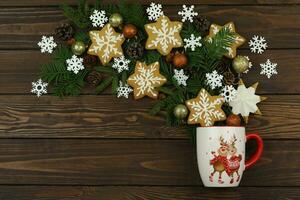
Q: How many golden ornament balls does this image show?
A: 4